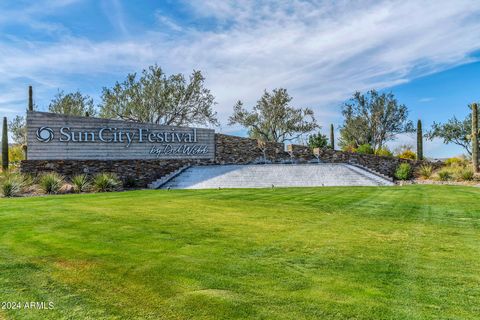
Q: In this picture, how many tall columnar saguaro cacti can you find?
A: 5